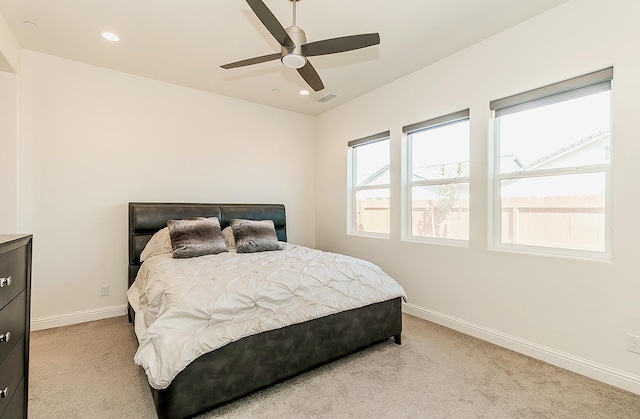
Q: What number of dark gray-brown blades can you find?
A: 4